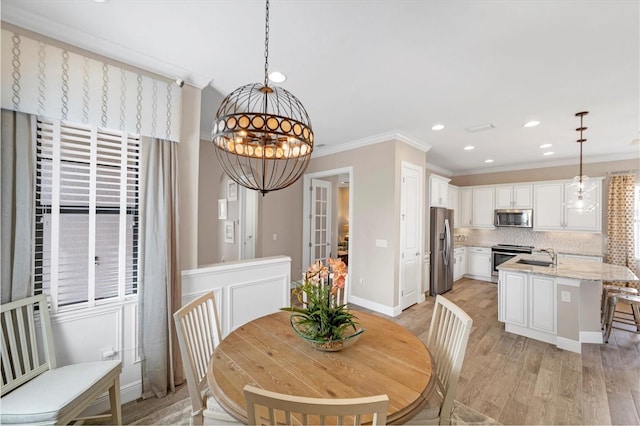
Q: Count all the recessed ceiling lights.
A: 7